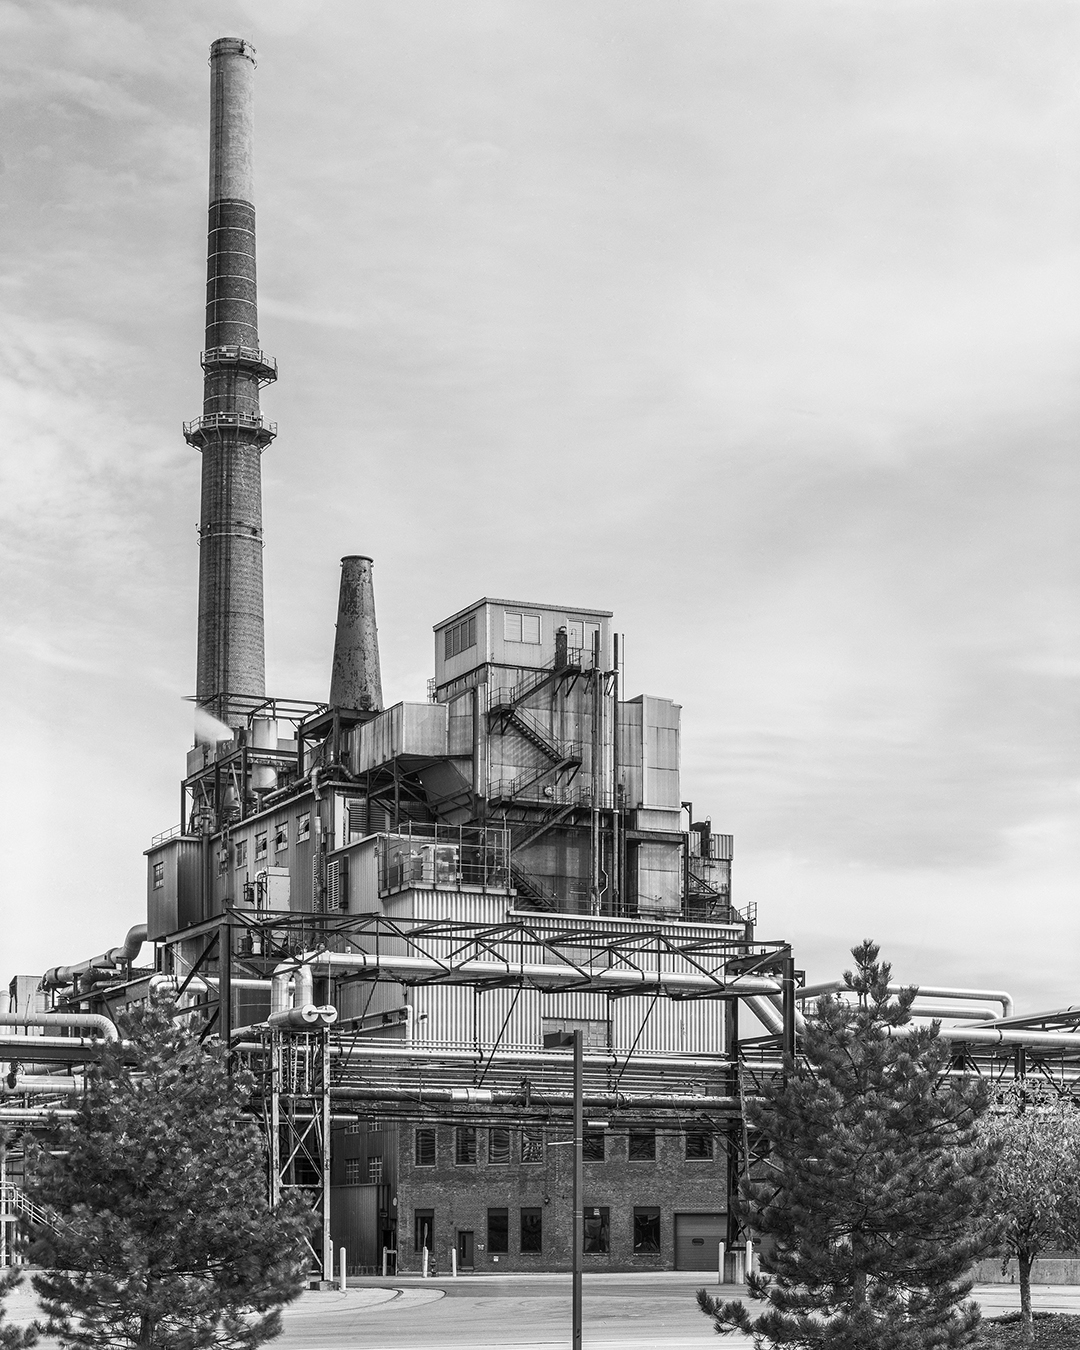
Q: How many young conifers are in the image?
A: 2